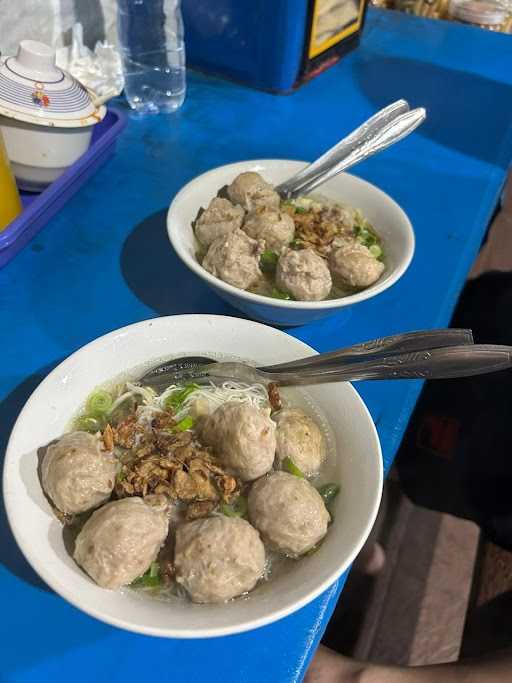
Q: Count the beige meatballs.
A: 12